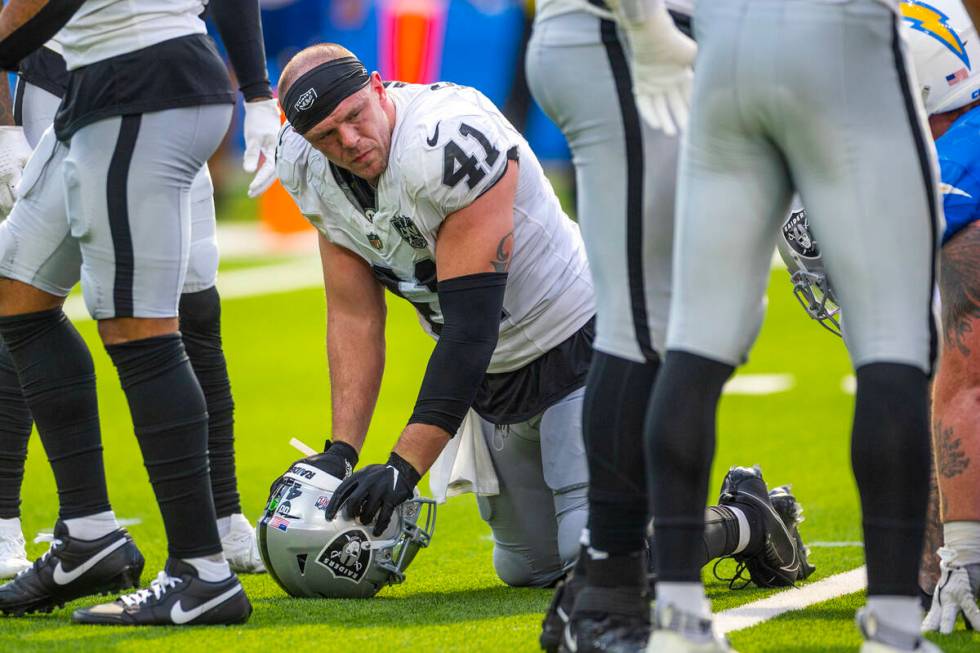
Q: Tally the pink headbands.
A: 0